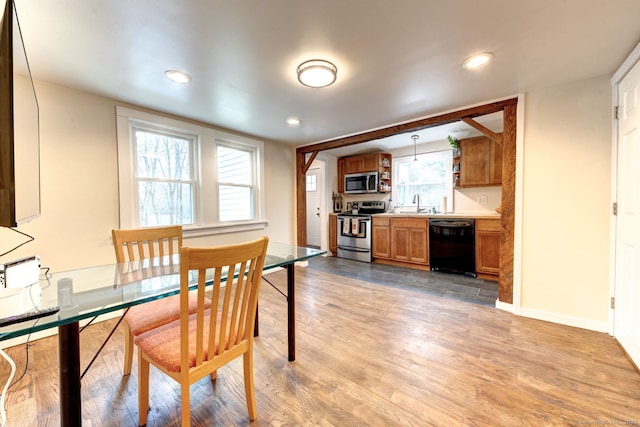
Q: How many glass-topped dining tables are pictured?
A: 1